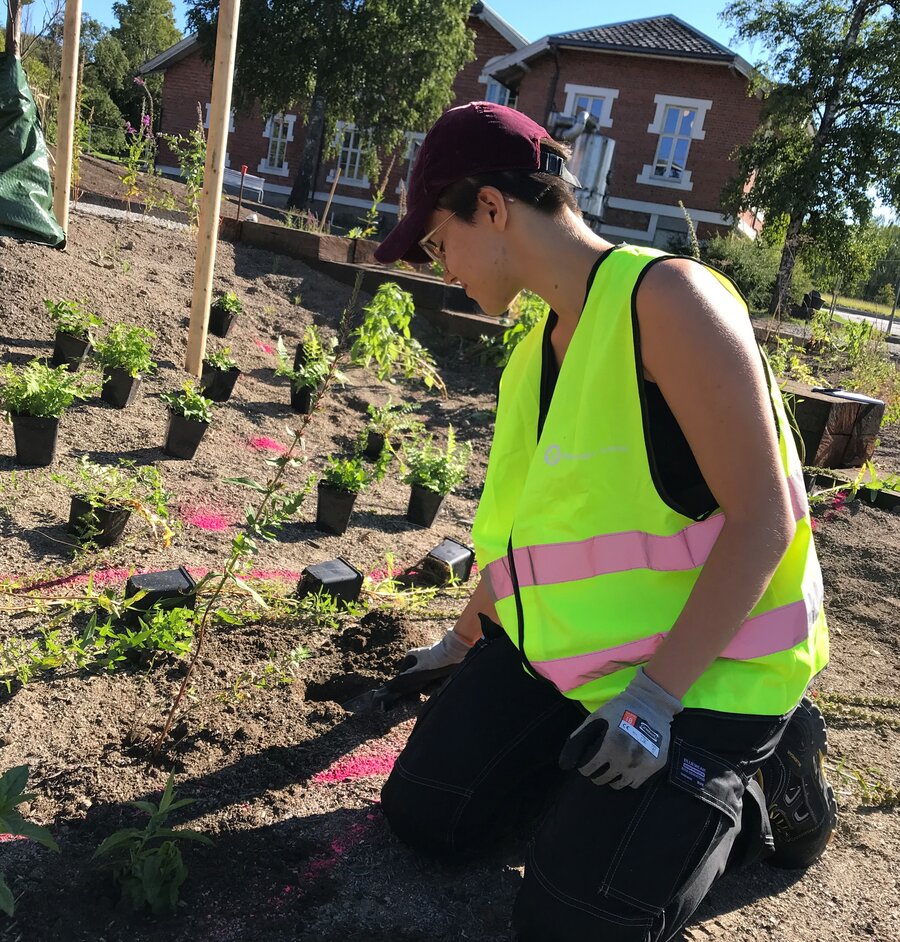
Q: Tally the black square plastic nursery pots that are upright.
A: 11